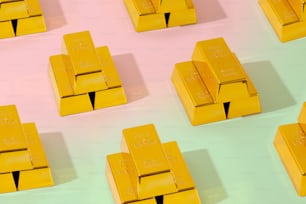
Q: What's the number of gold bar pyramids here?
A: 8